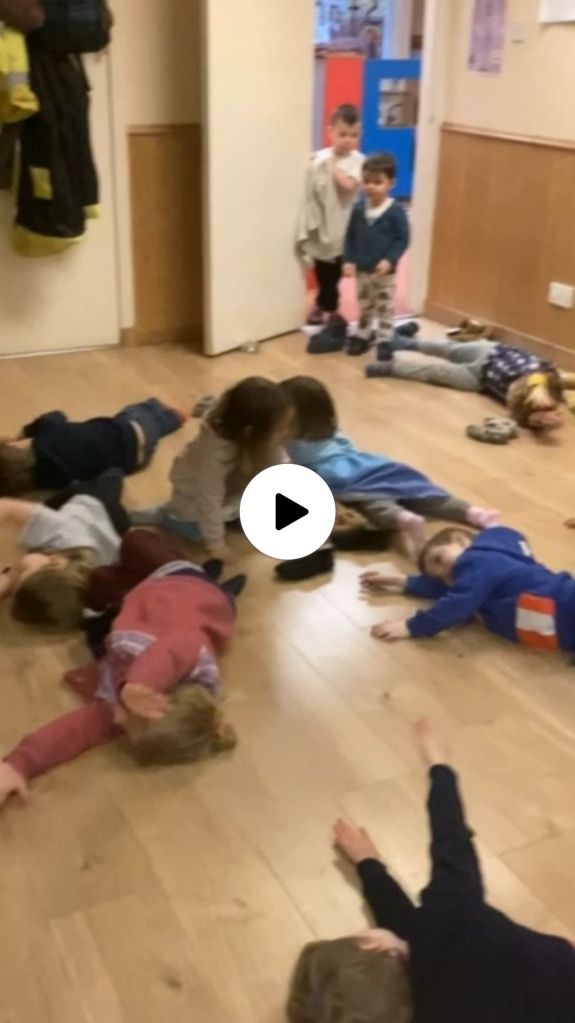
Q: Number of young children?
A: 10